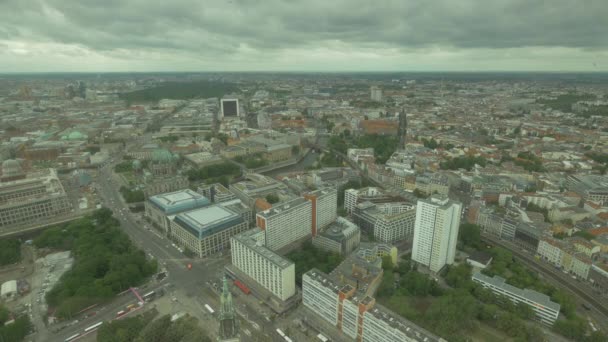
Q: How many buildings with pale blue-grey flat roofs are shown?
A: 2